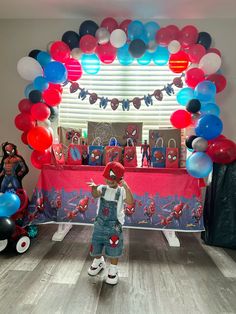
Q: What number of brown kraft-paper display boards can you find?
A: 3